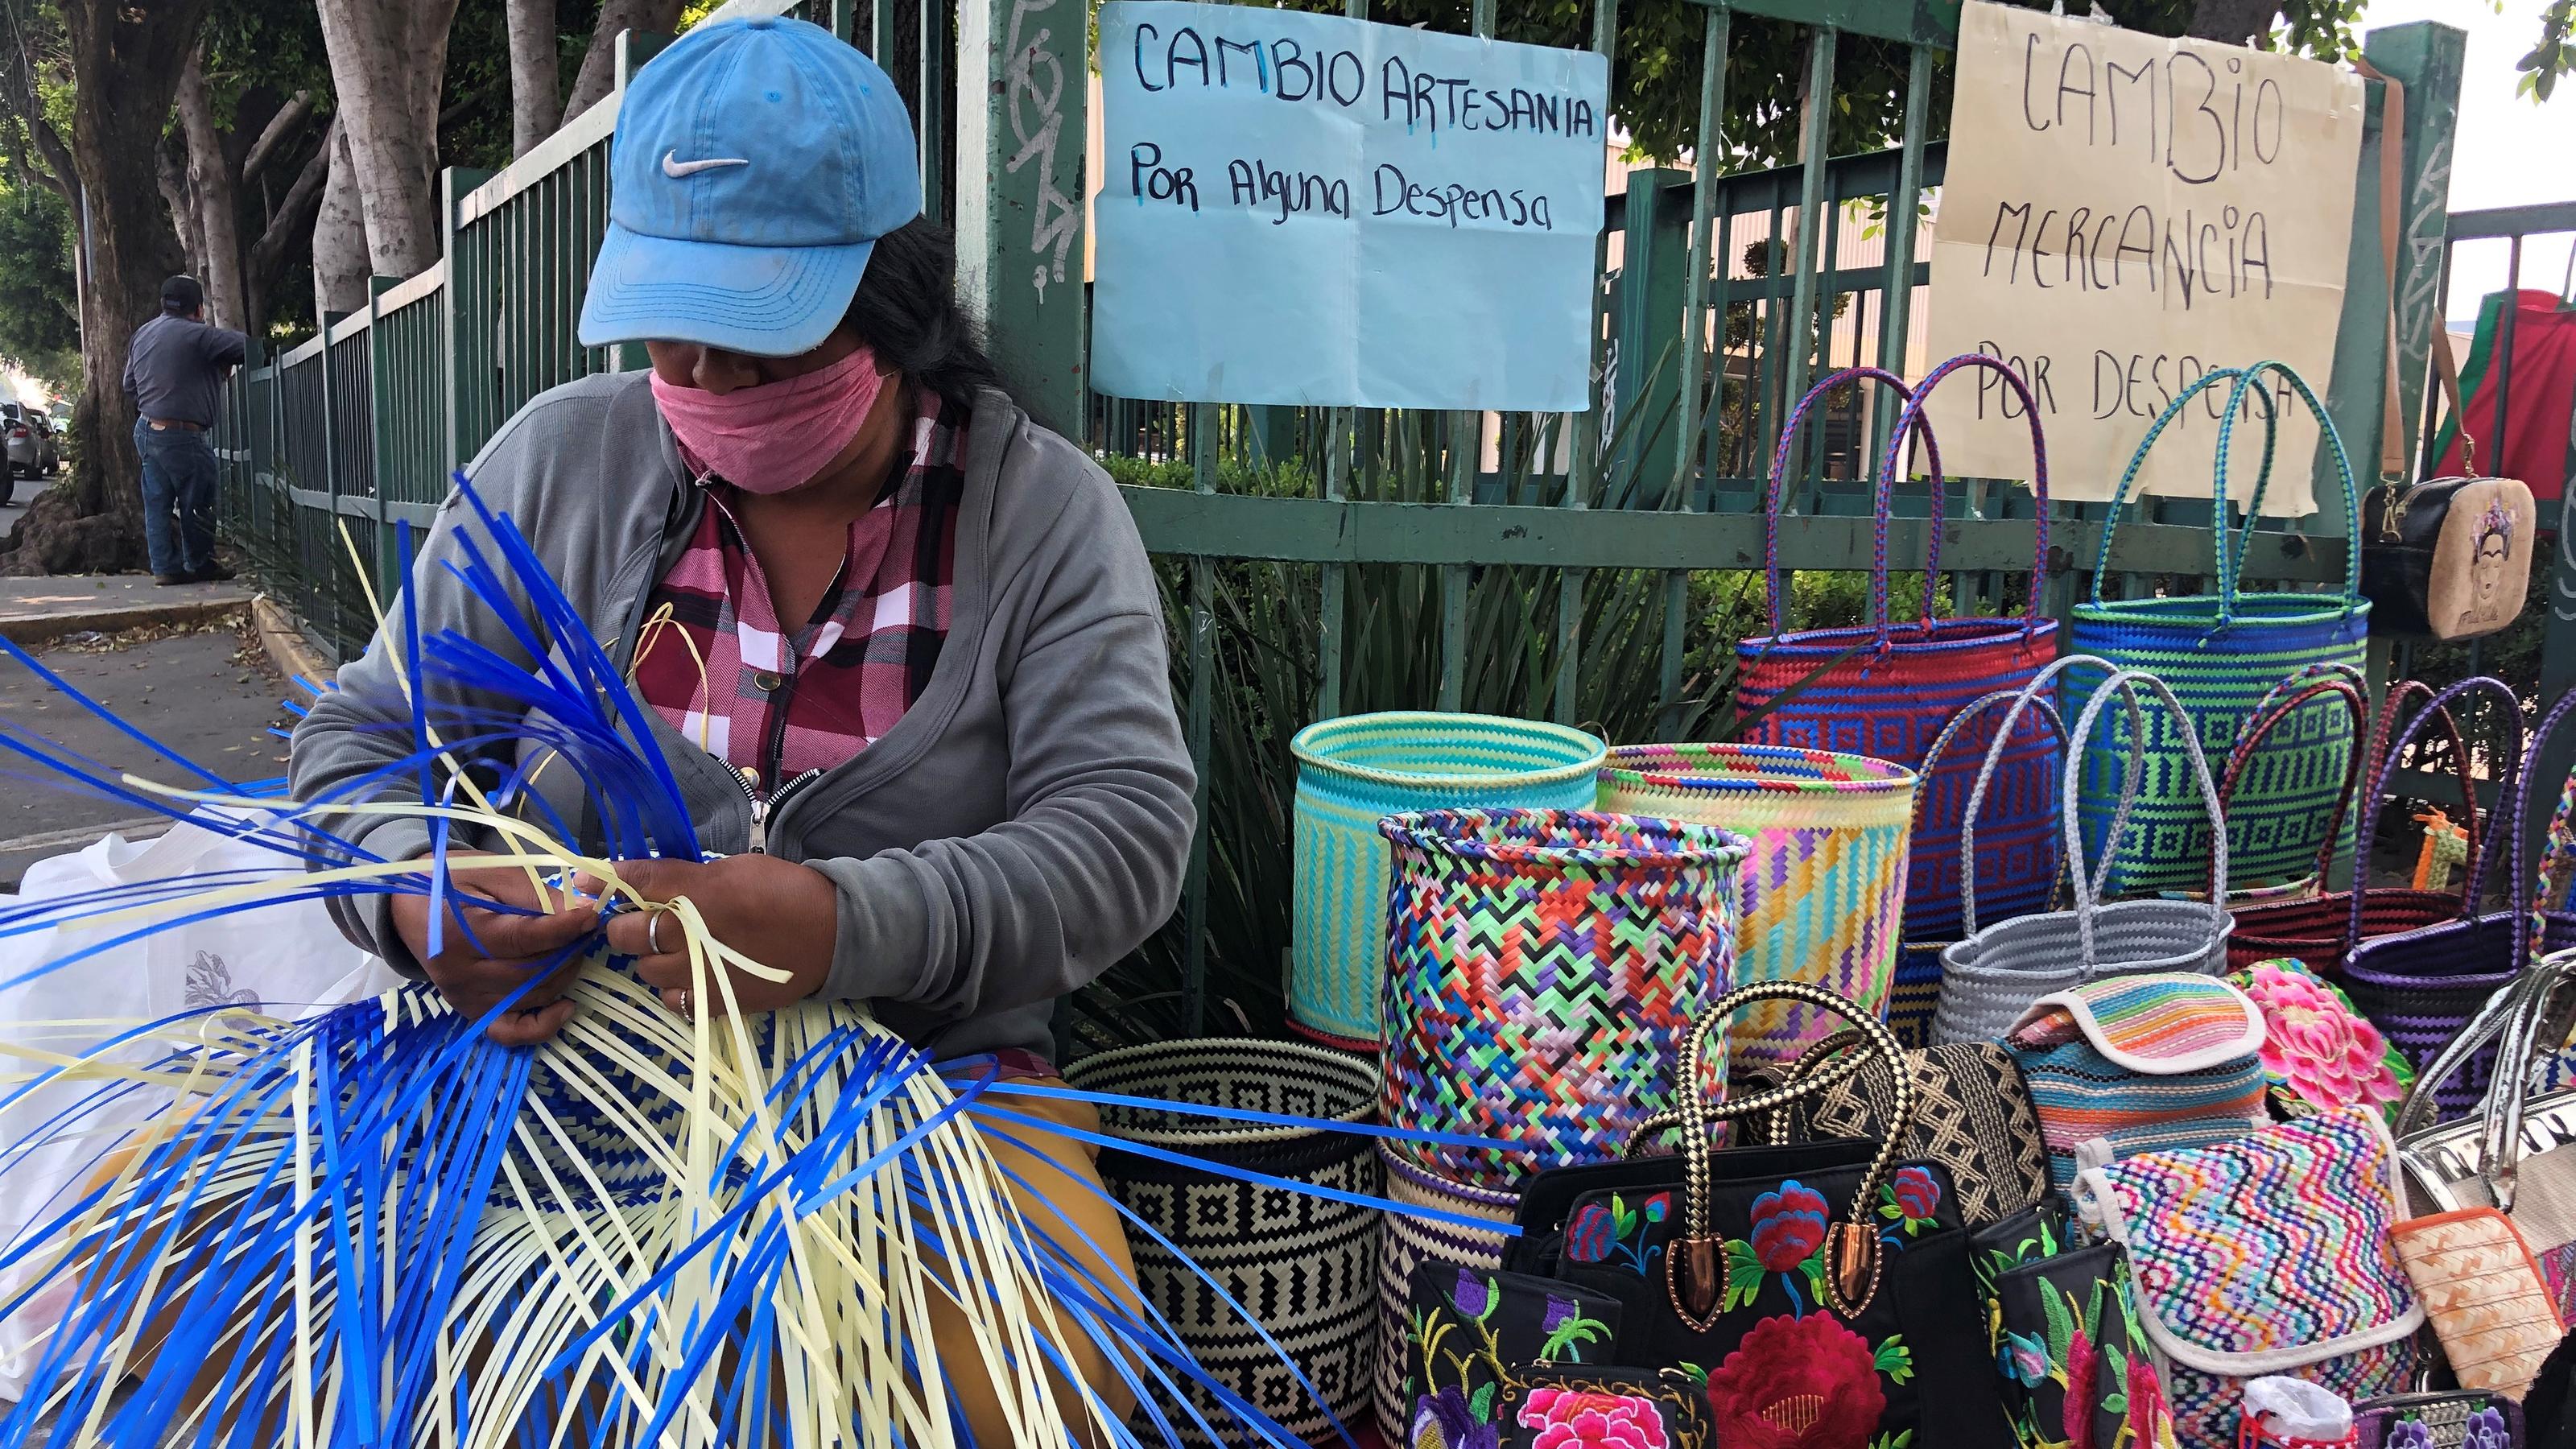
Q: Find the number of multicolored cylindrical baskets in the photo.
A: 2